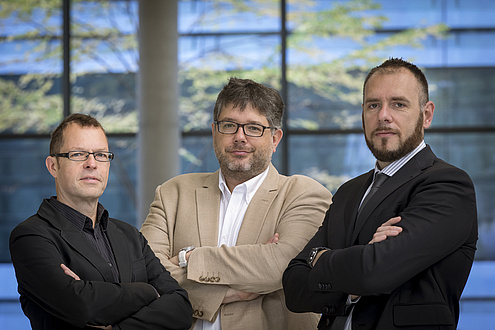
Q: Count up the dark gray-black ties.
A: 1